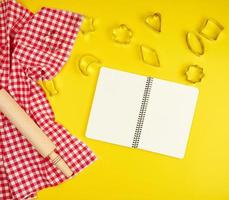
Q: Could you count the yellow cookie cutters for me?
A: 9